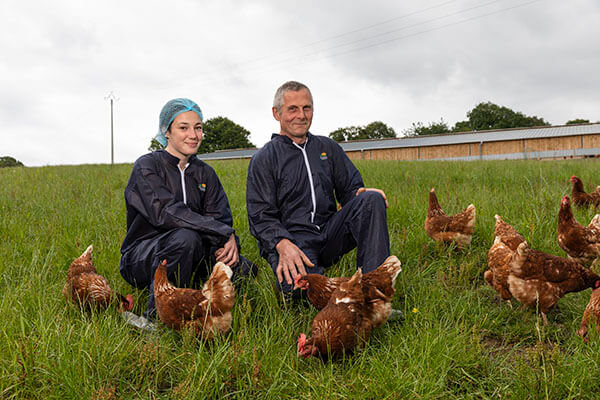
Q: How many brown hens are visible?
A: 10